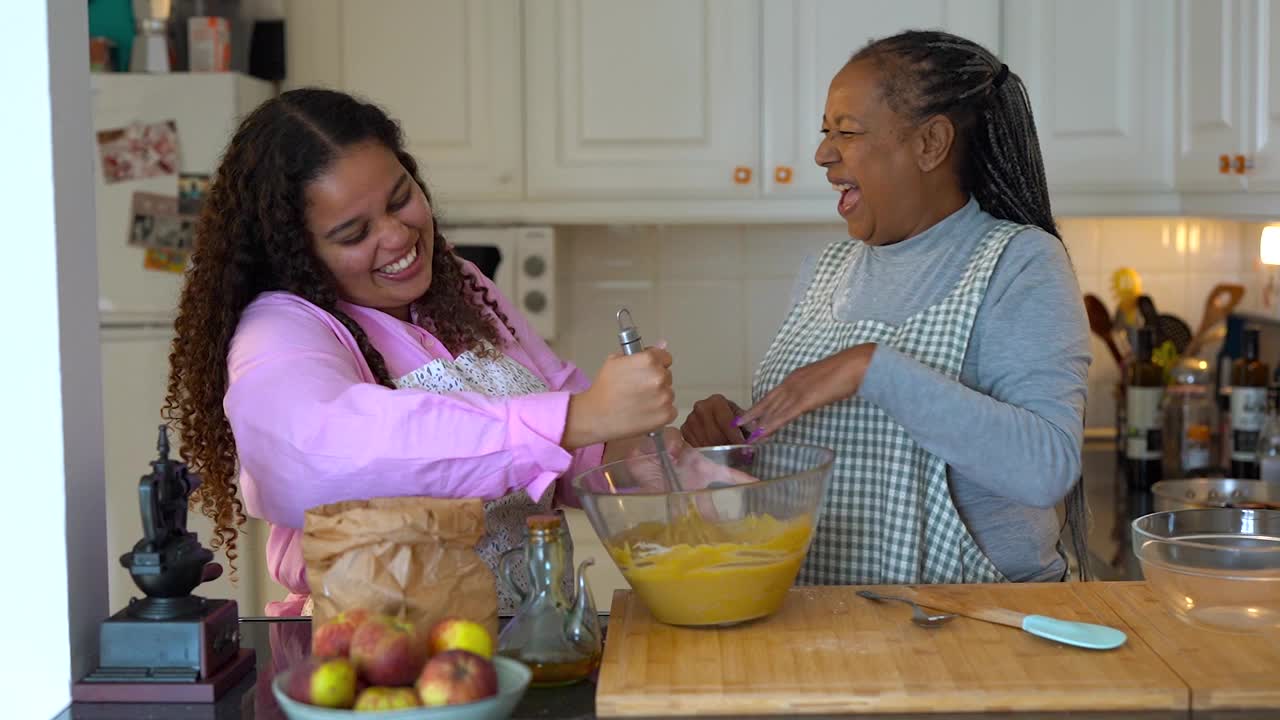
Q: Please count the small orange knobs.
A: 4